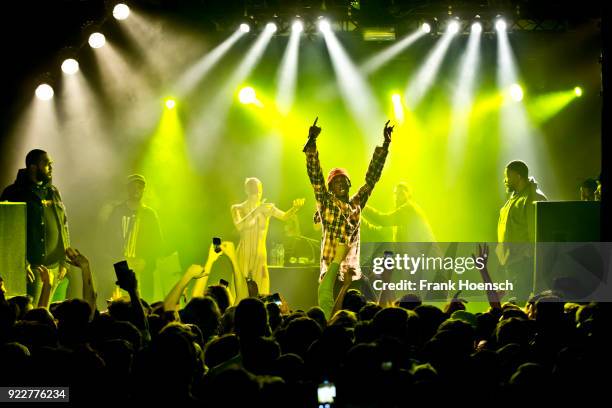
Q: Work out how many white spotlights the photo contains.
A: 12